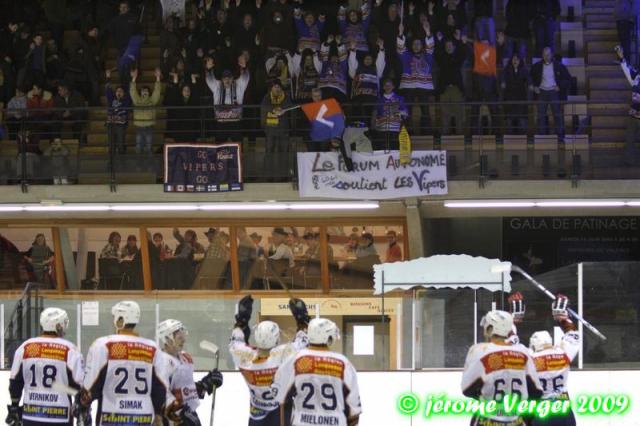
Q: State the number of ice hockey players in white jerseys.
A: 7